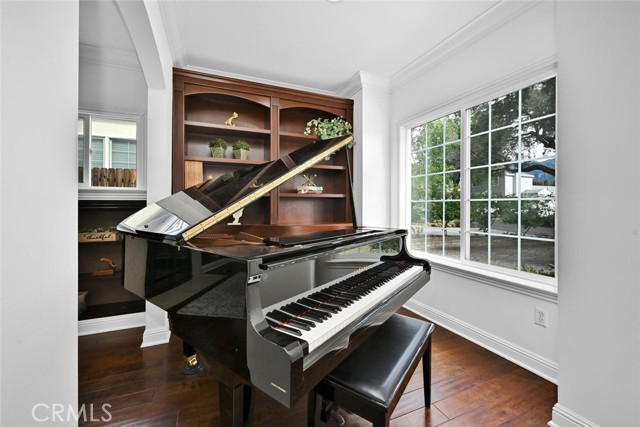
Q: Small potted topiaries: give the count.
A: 2